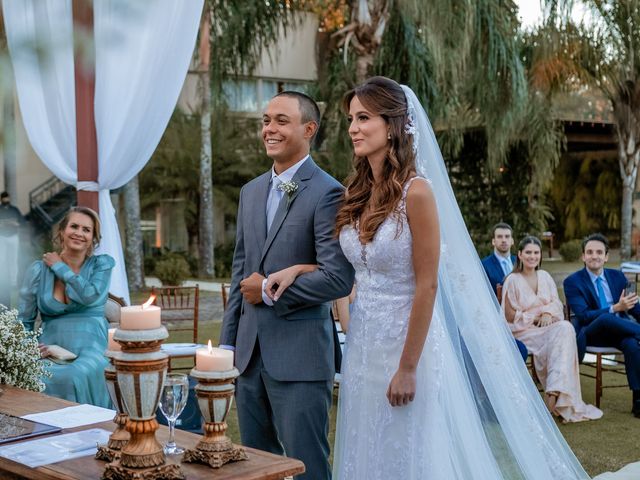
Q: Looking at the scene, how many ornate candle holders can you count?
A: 3